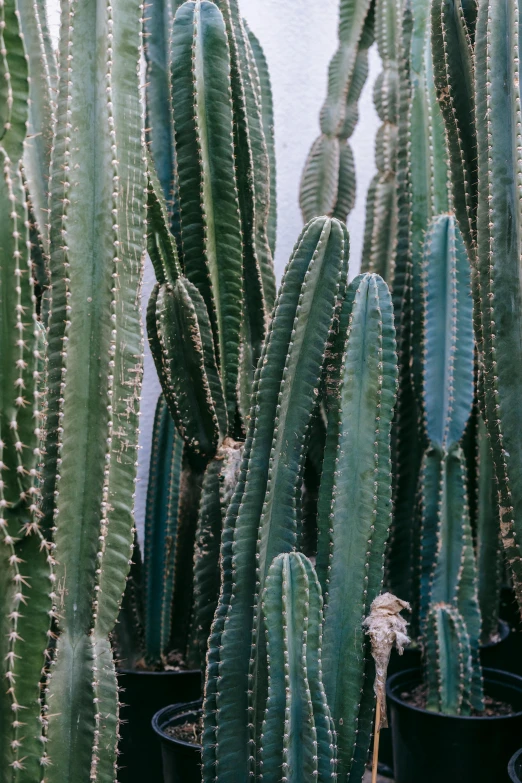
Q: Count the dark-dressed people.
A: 0